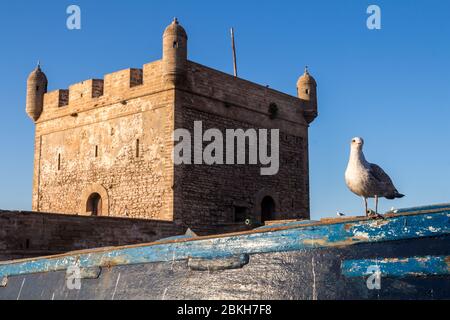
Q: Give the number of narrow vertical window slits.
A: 3